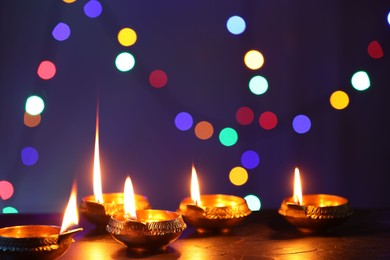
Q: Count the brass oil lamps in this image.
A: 5